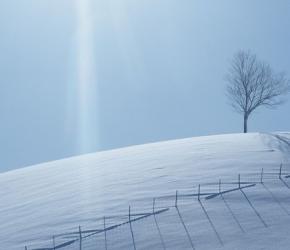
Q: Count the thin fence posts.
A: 12